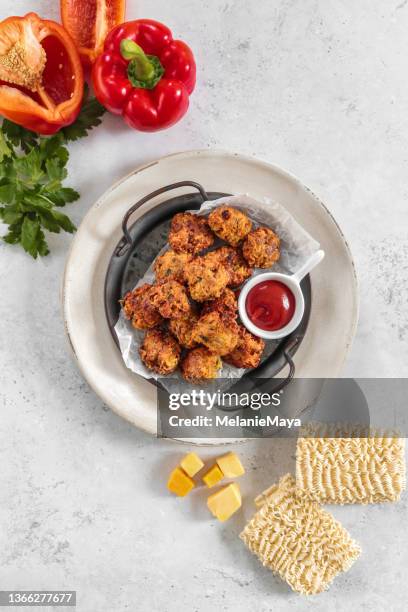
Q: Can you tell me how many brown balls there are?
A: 14